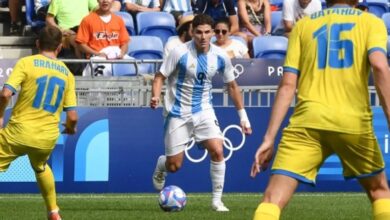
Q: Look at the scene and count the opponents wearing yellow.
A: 2